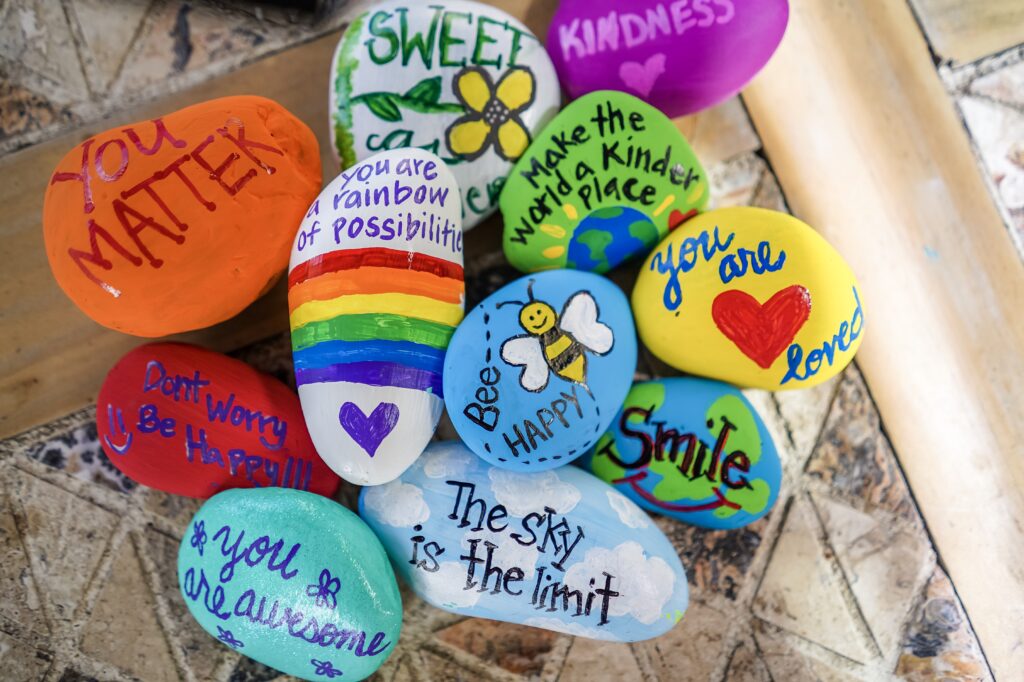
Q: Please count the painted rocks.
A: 11